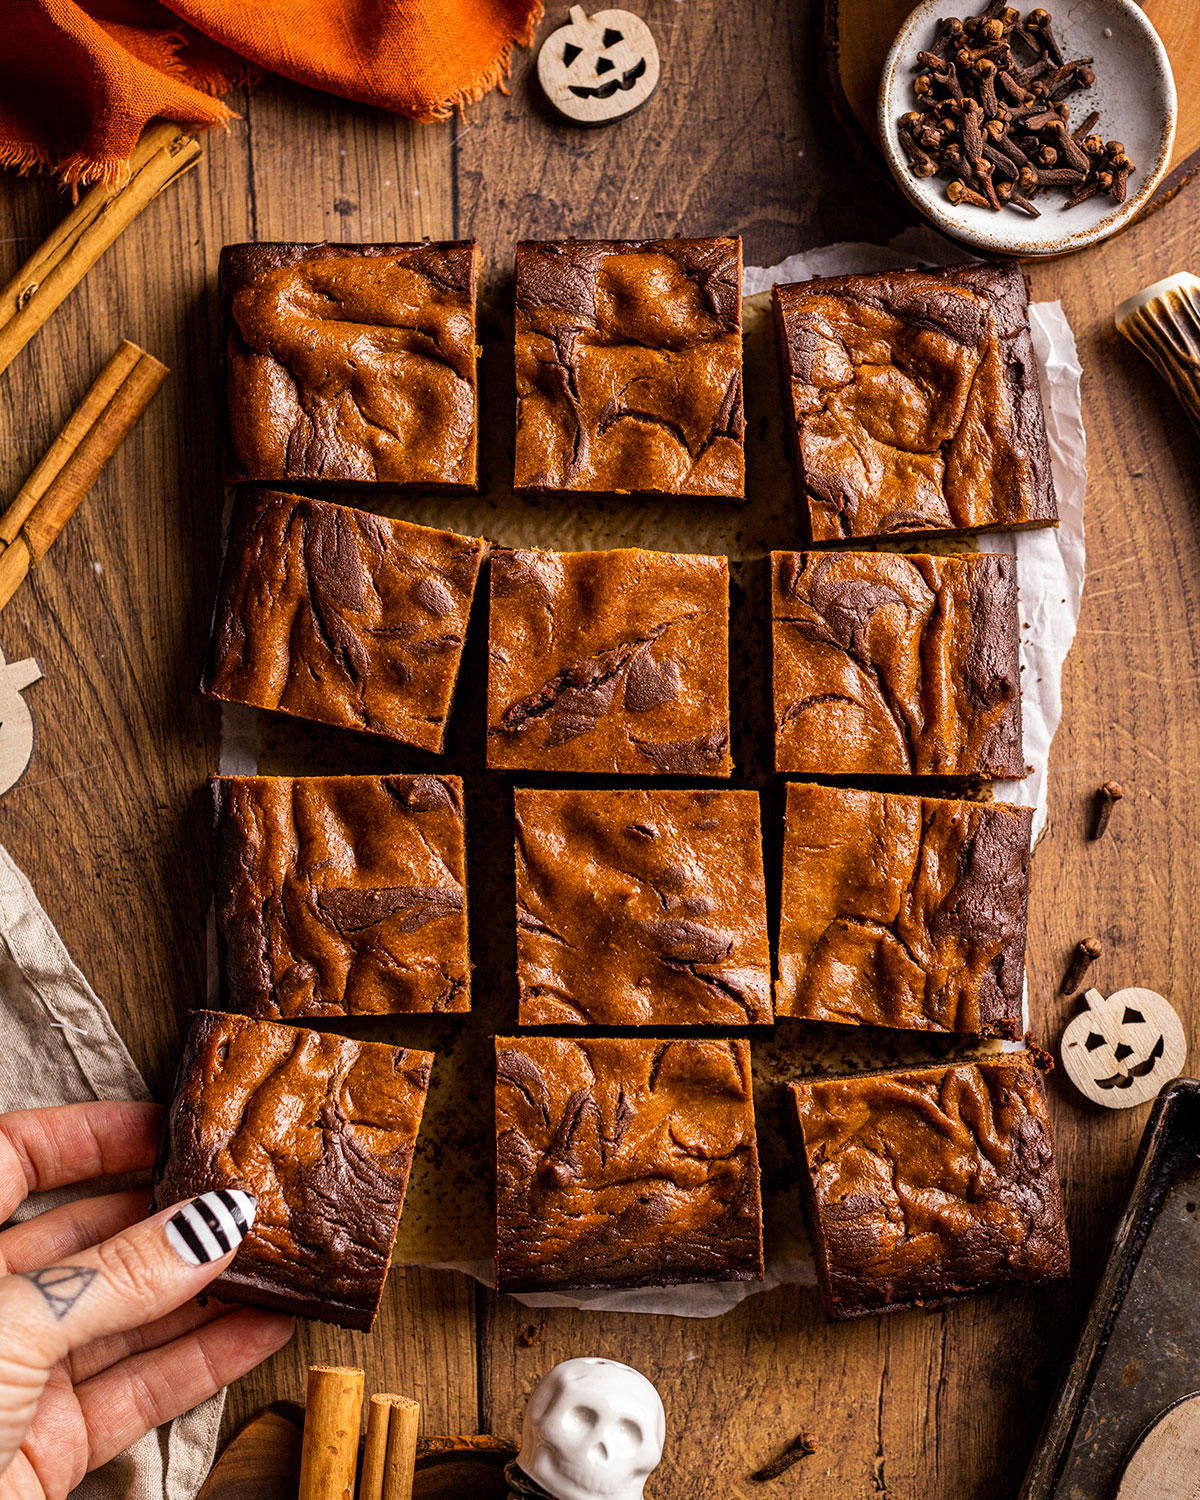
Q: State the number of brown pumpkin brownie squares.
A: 12